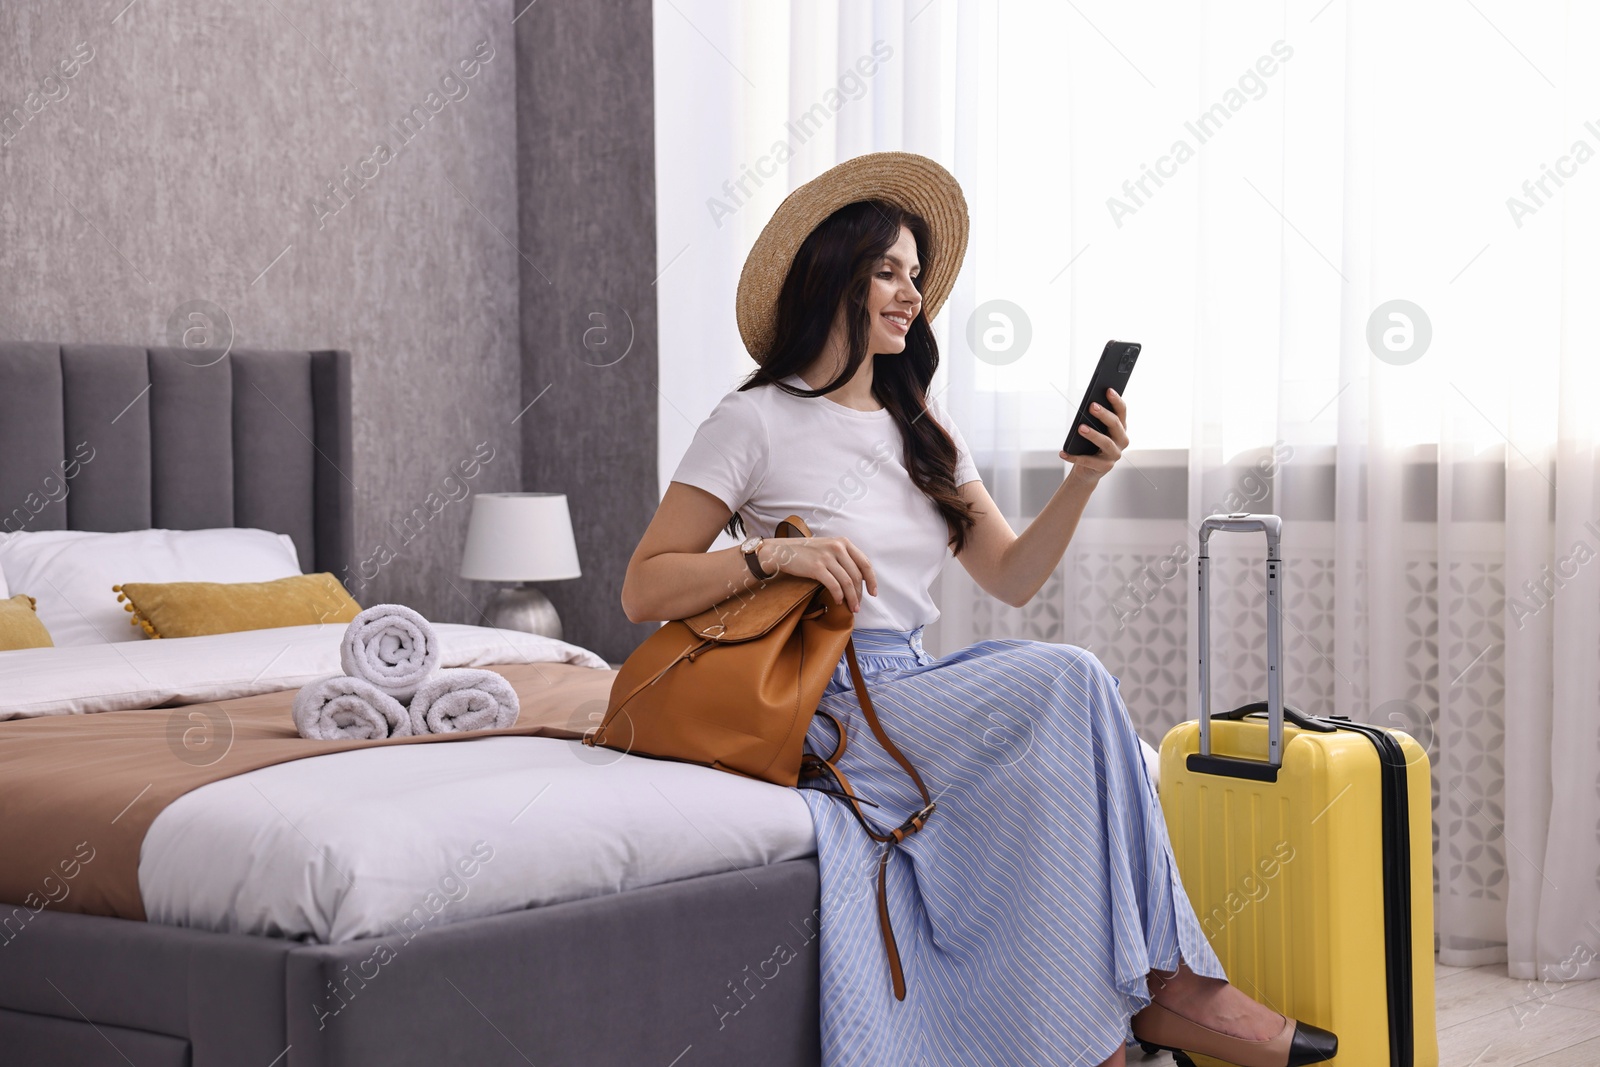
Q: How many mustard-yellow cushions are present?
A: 2